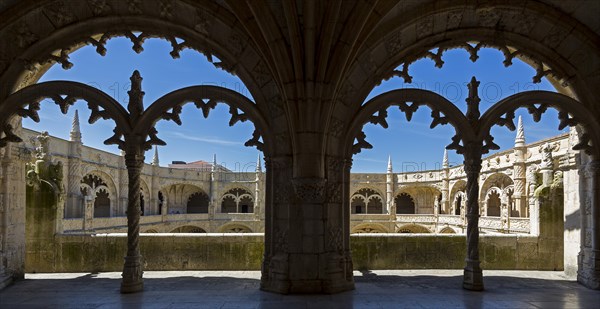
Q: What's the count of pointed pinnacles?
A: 7